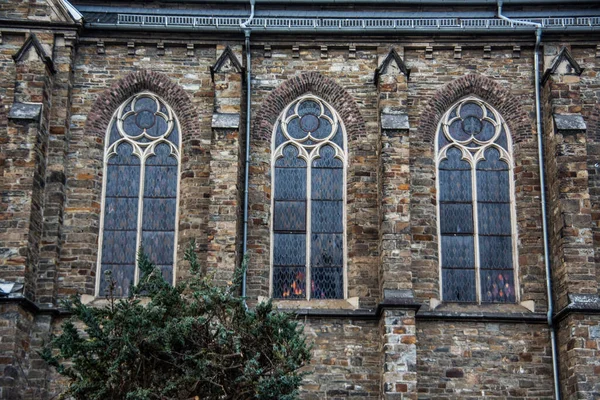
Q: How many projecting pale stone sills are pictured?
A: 3